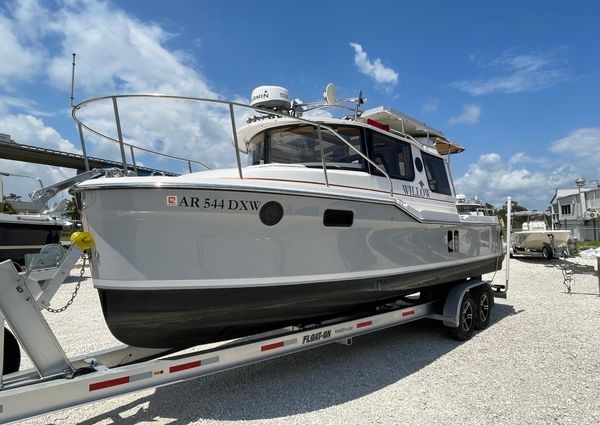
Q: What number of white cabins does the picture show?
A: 1